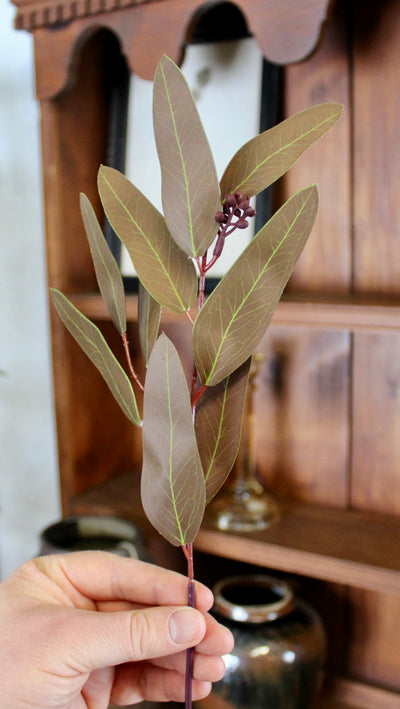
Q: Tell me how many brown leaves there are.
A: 9